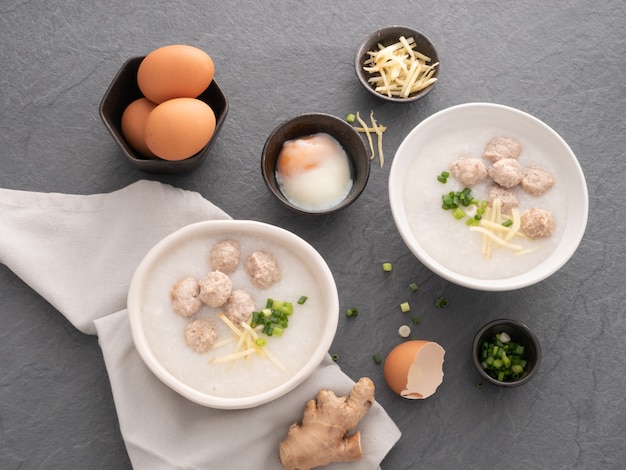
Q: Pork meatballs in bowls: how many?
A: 12